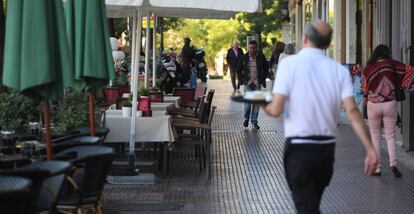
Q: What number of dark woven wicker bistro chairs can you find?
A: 5